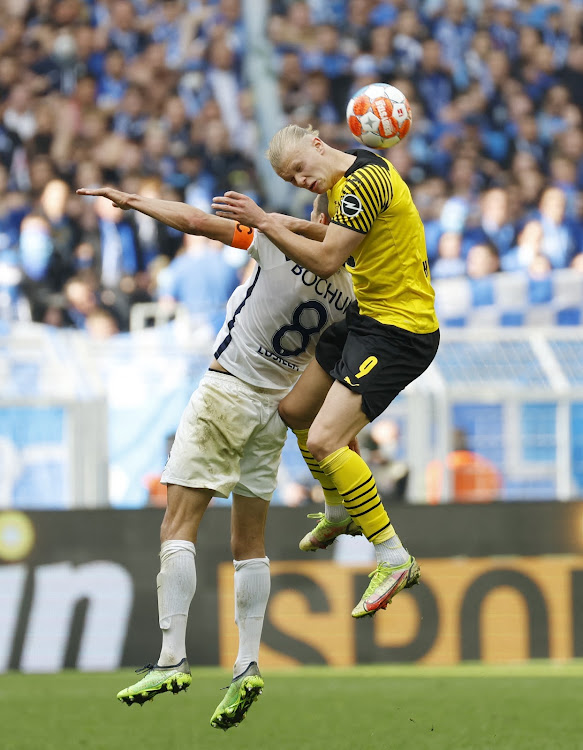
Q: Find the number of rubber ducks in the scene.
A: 0